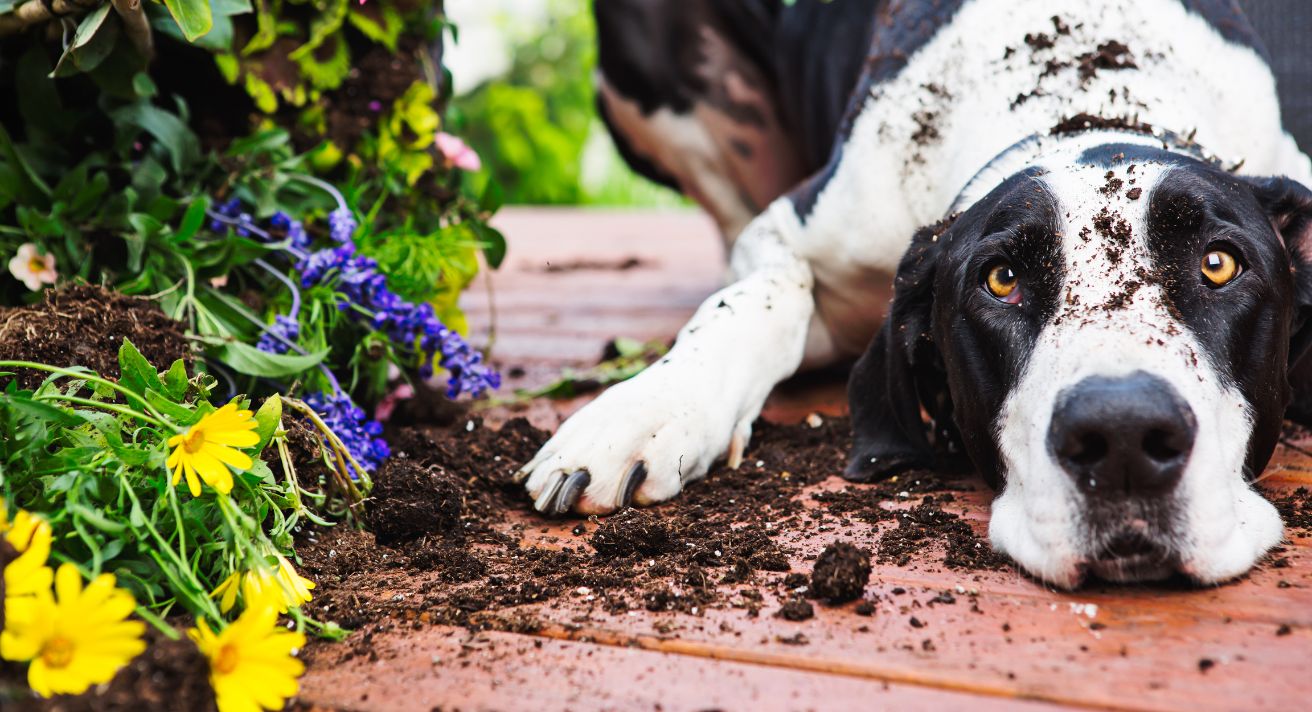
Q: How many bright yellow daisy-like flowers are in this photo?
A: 5